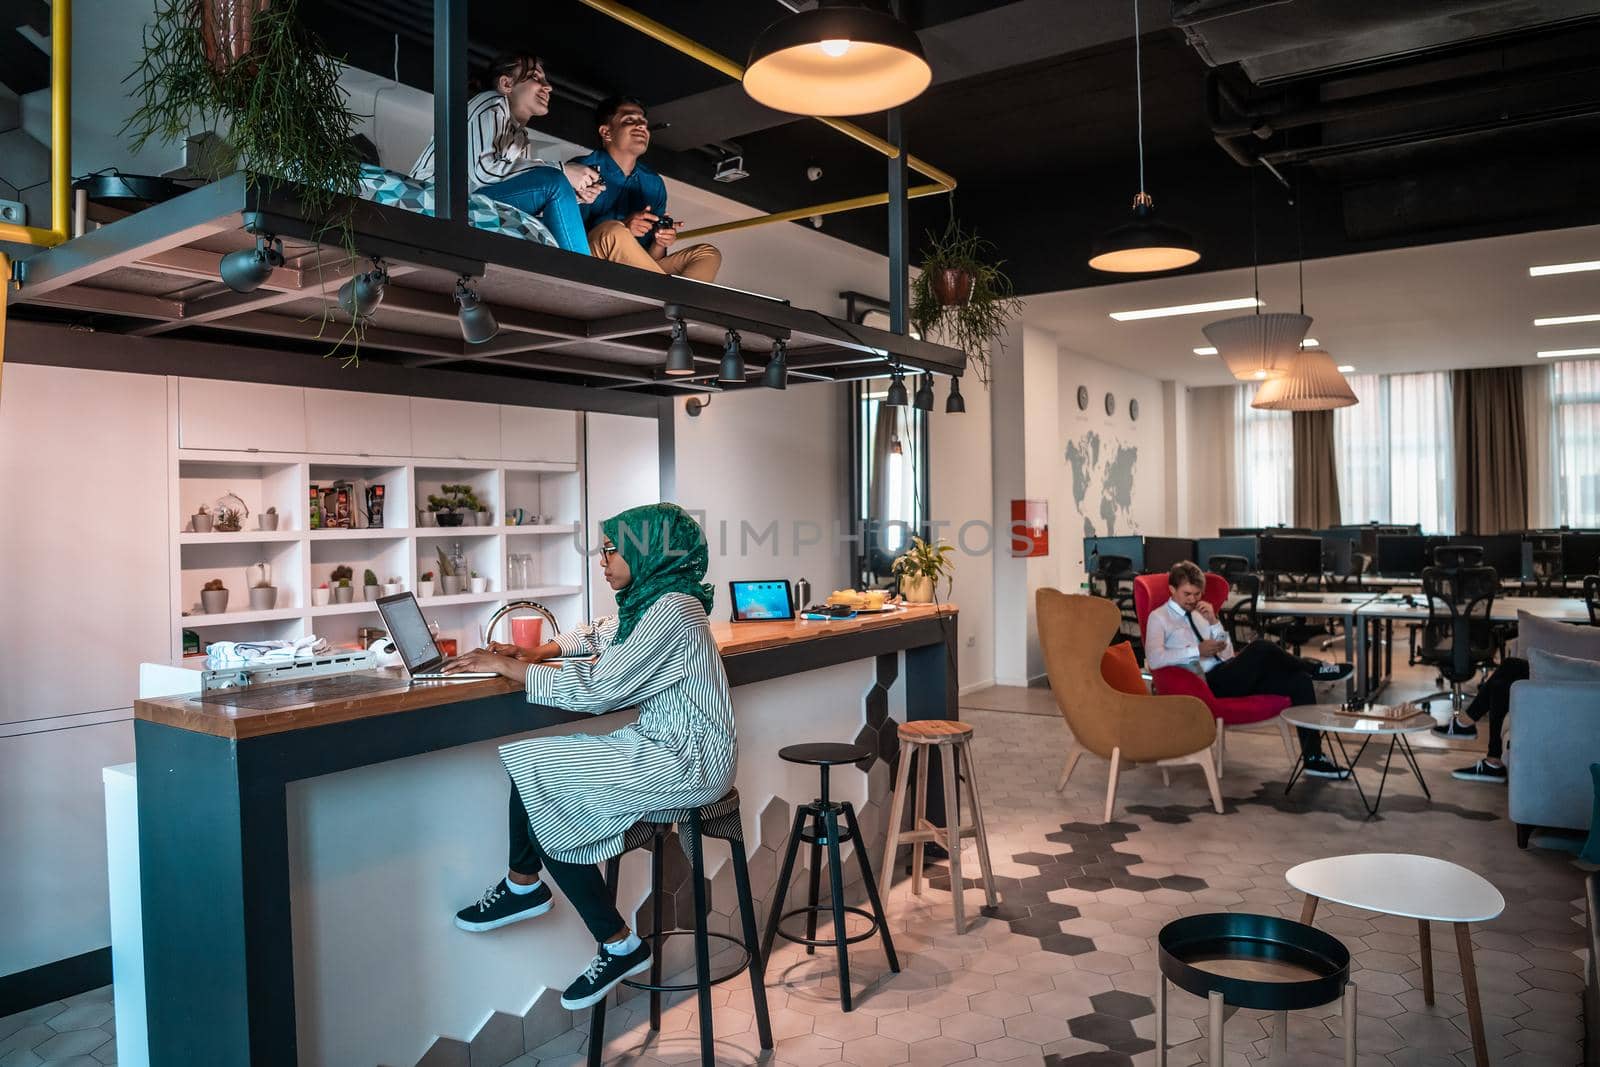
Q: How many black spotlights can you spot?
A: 9